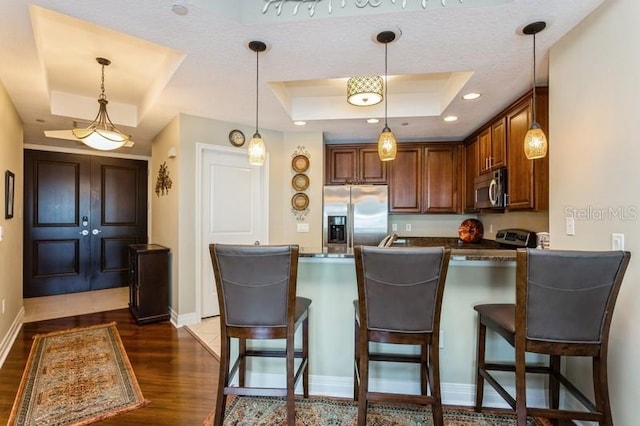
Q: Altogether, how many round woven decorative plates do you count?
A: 3